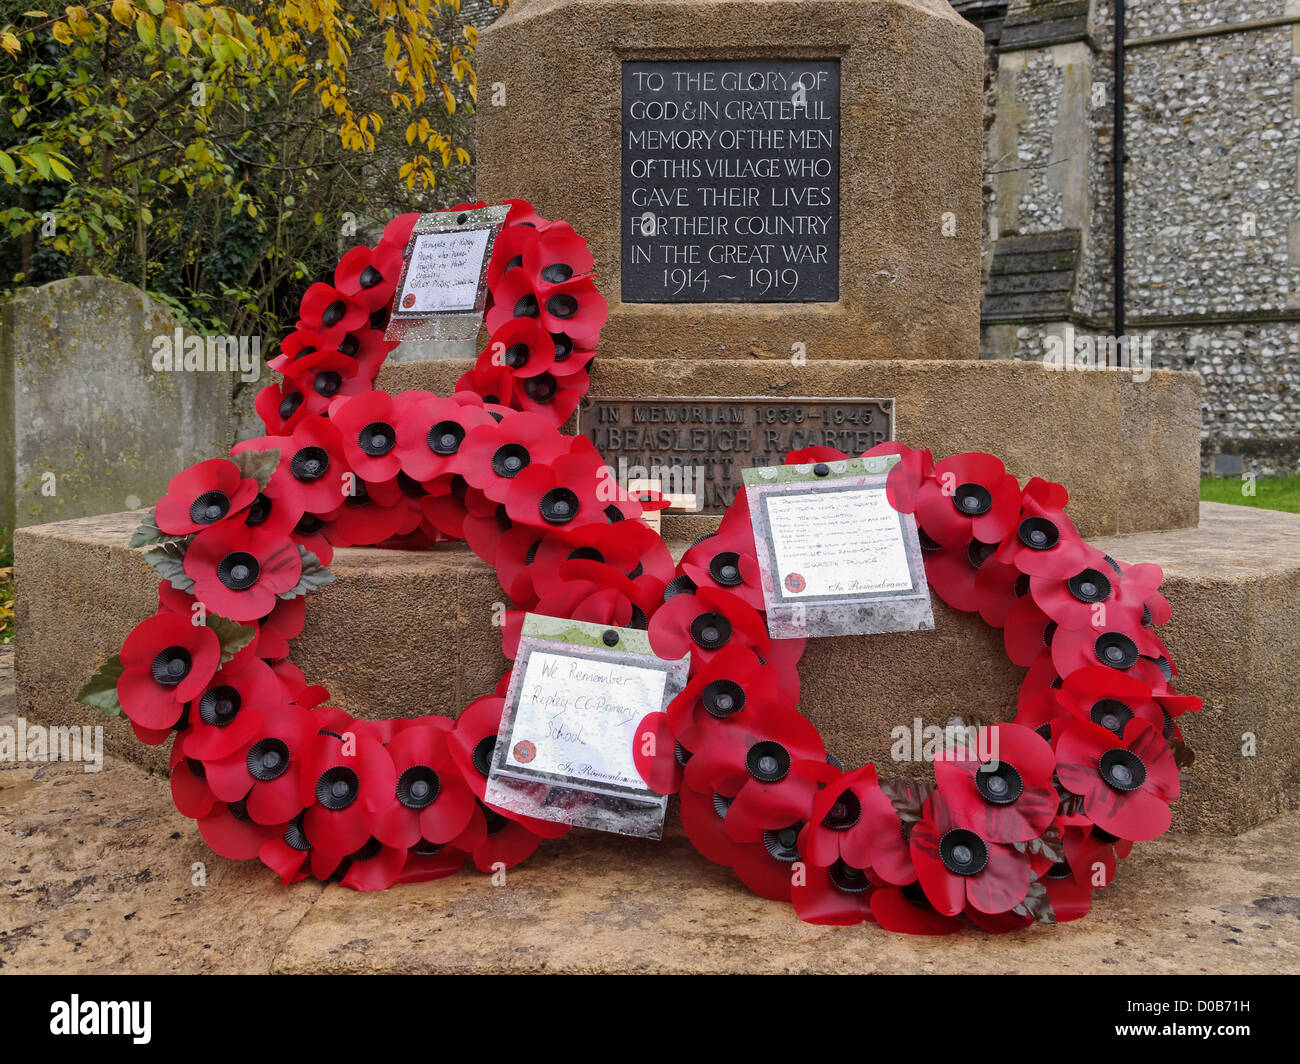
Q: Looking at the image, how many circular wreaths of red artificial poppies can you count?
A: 3